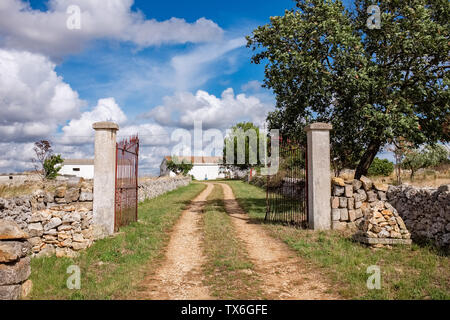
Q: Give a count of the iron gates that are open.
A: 2